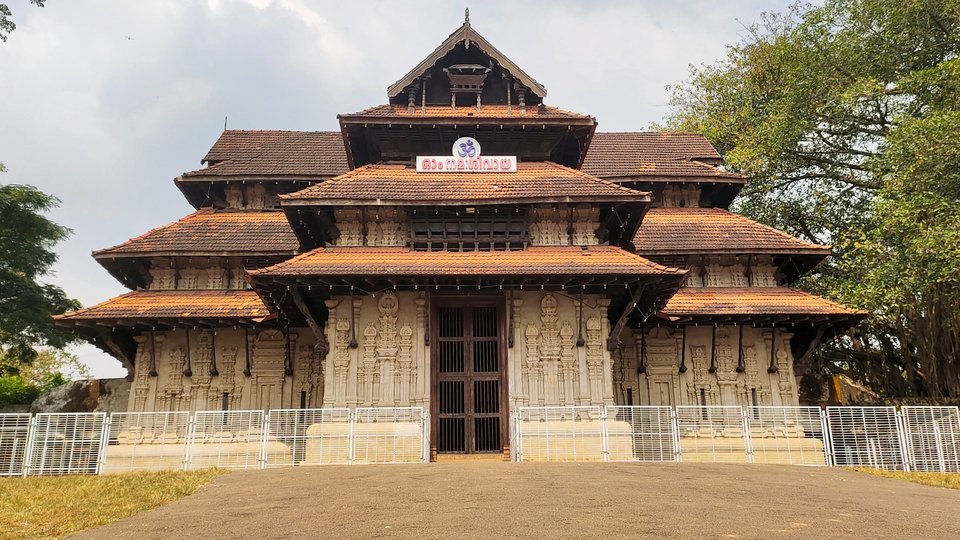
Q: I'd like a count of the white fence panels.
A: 12